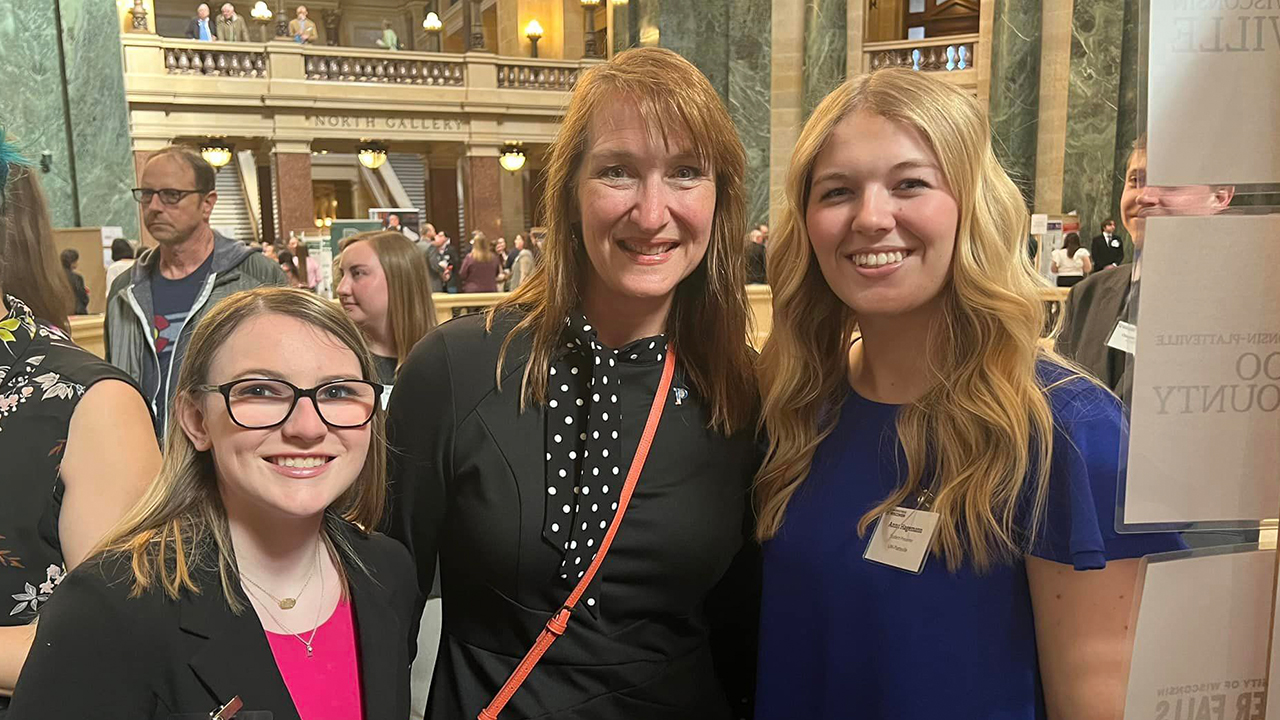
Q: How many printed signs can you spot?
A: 3